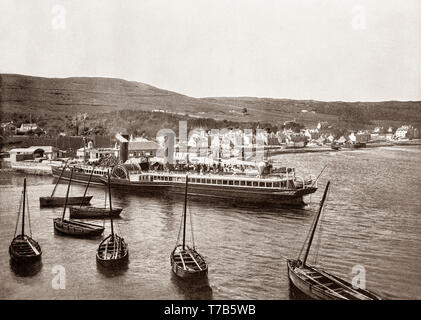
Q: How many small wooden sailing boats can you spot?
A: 7